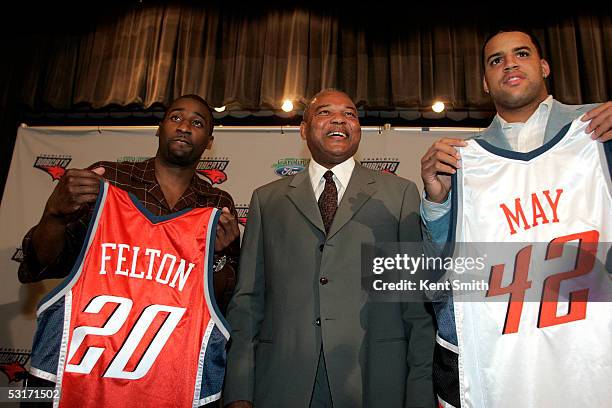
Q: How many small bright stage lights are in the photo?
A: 3